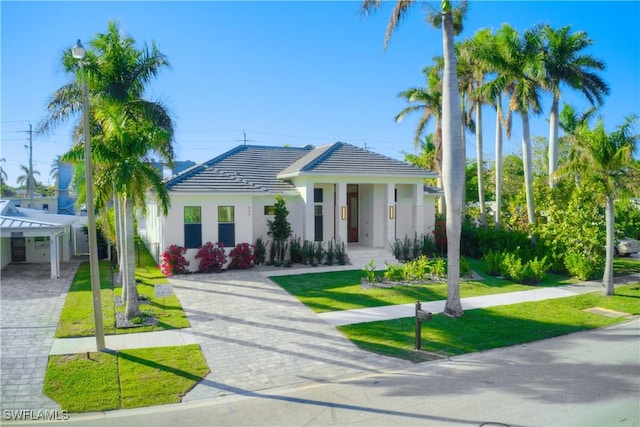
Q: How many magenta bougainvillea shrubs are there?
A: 3